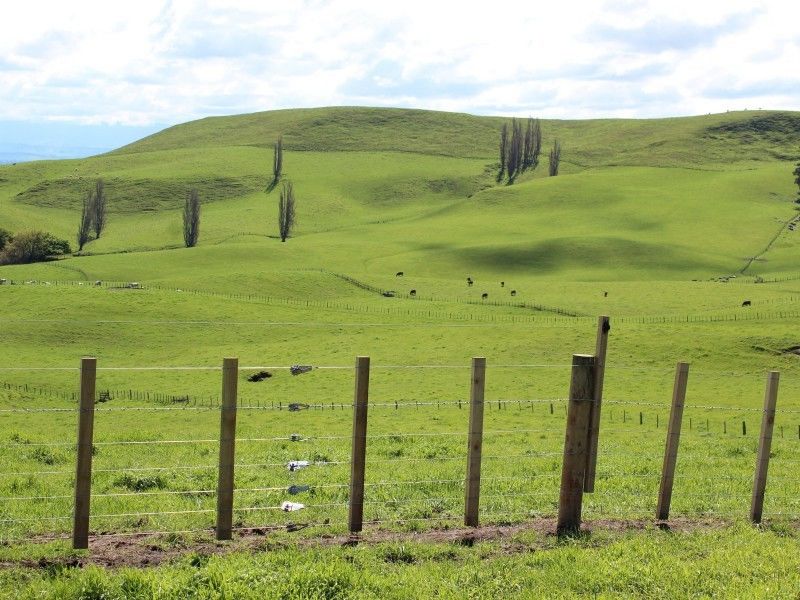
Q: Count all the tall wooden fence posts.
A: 8